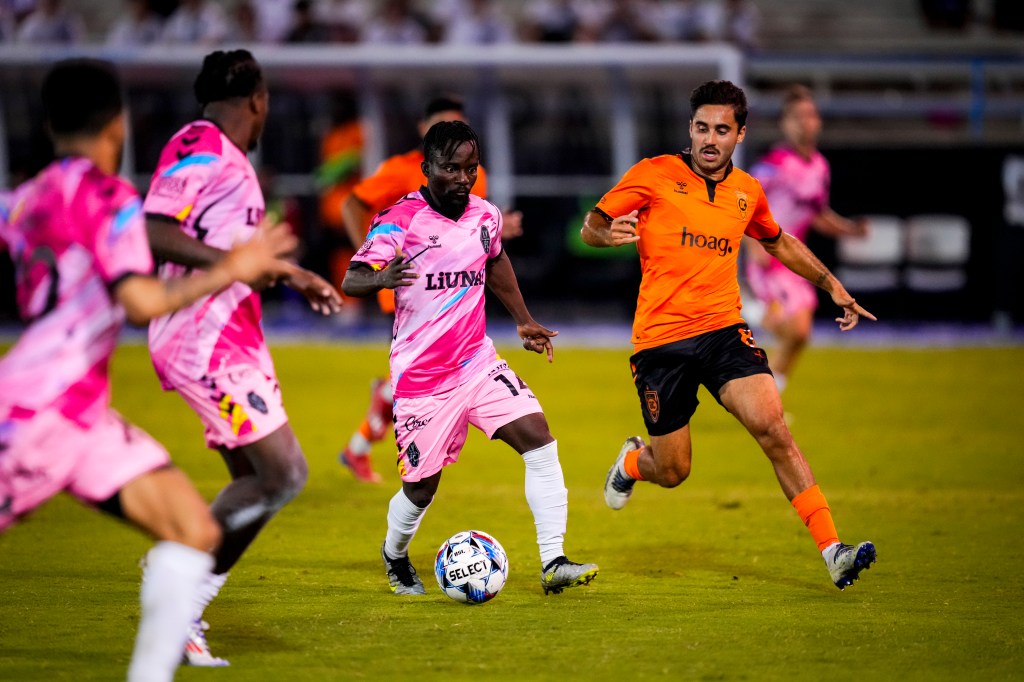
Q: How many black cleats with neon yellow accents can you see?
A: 2